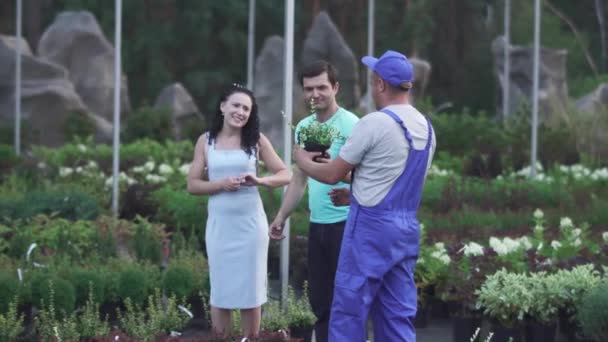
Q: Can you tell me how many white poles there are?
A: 7